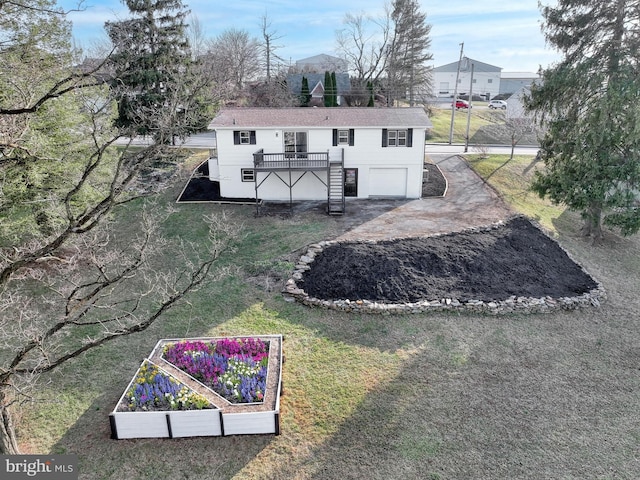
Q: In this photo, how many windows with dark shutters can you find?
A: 3